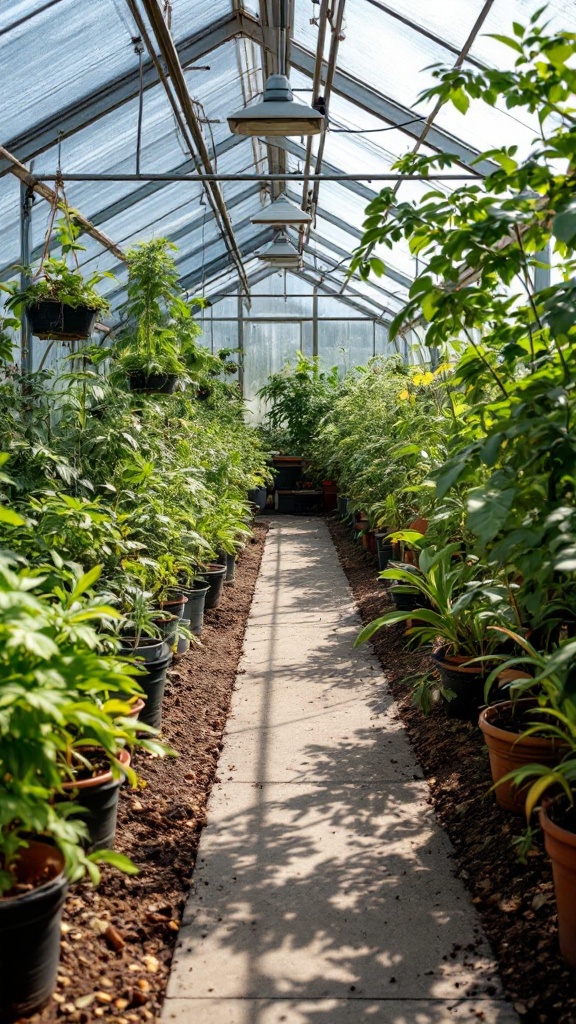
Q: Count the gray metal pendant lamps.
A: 3